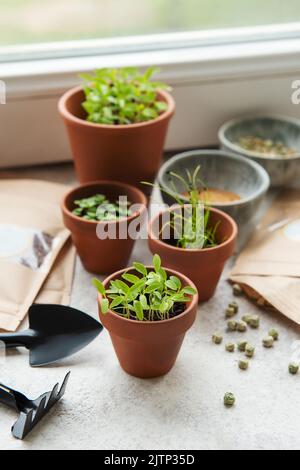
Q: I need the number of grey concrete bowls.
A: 2